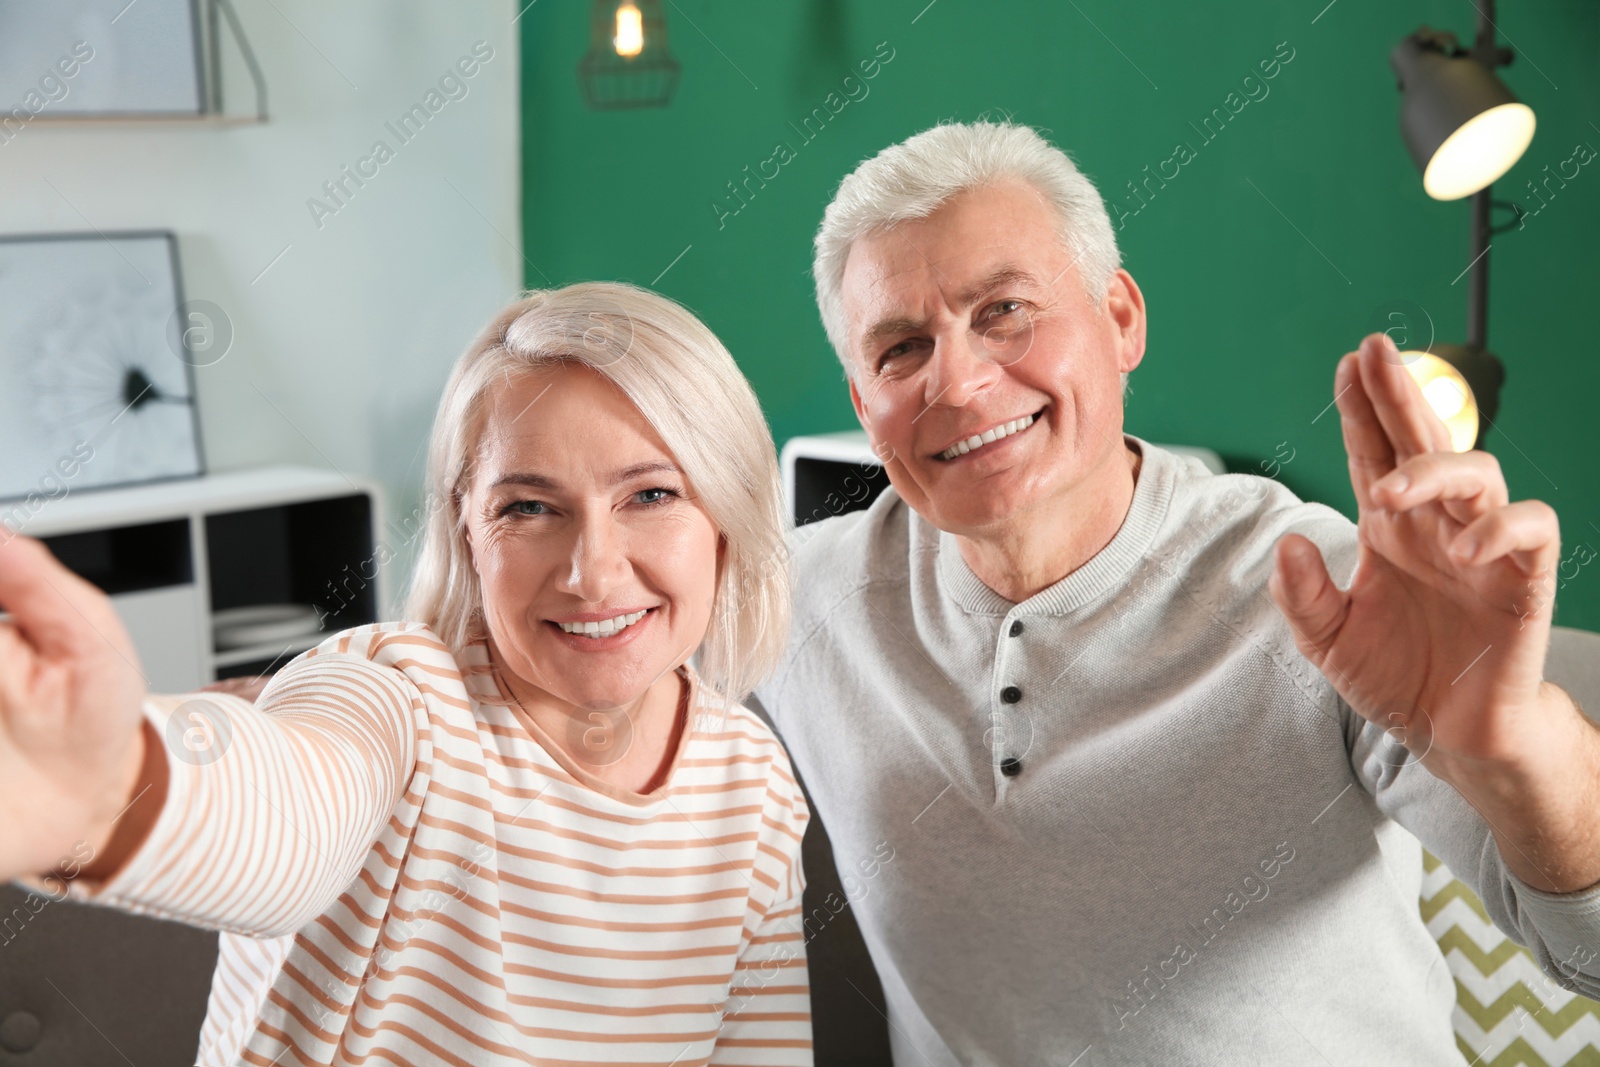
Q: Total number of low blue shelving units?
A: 0